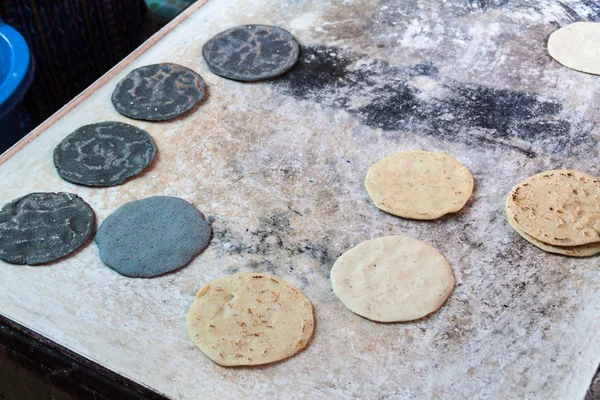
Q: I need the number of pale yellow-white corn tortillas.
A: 6